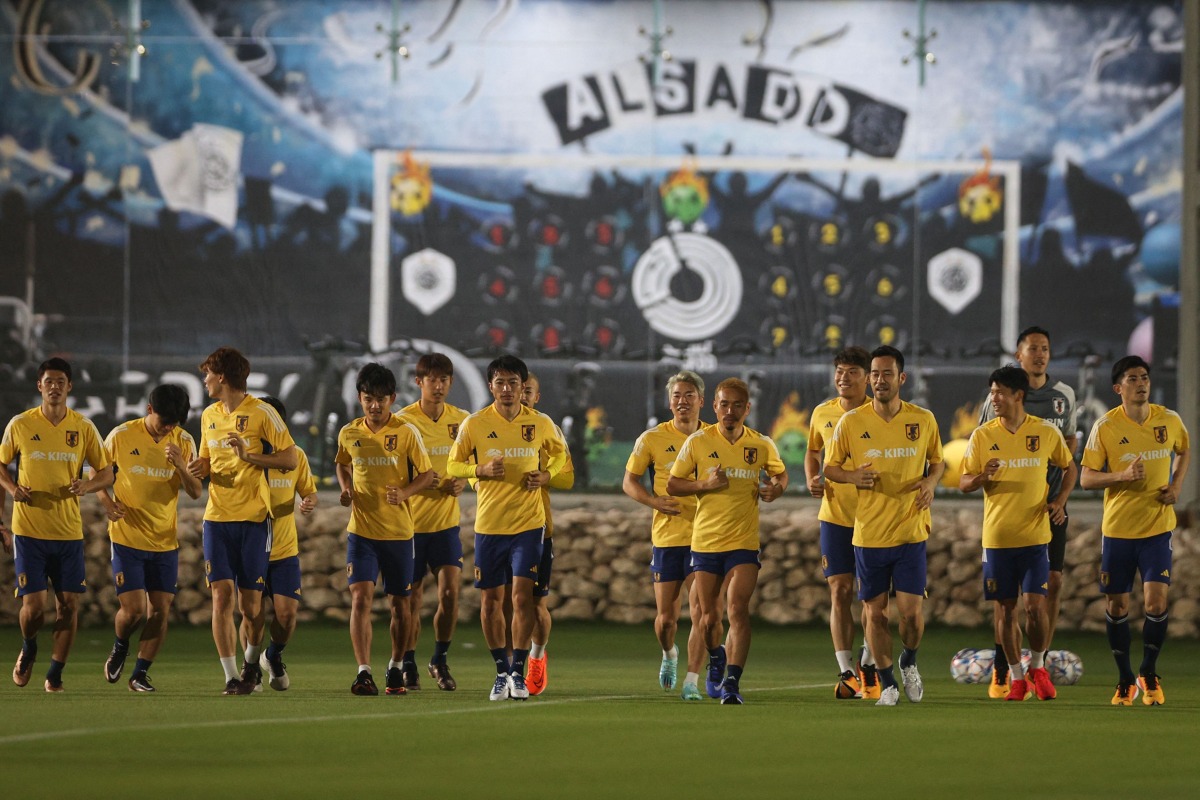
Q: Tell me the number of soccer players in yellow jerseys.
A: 14